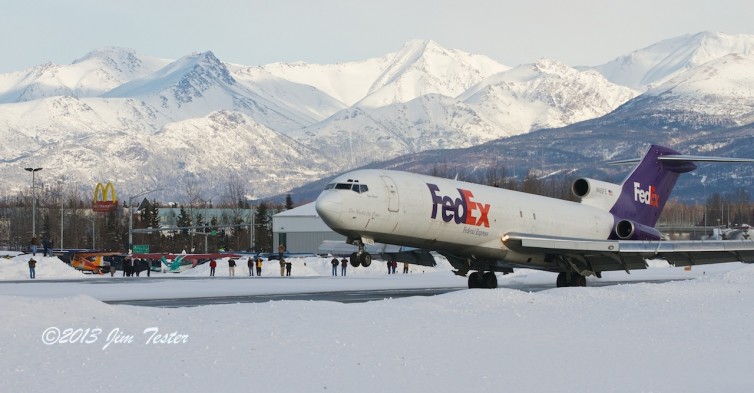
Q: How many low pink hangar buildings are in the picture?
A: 0